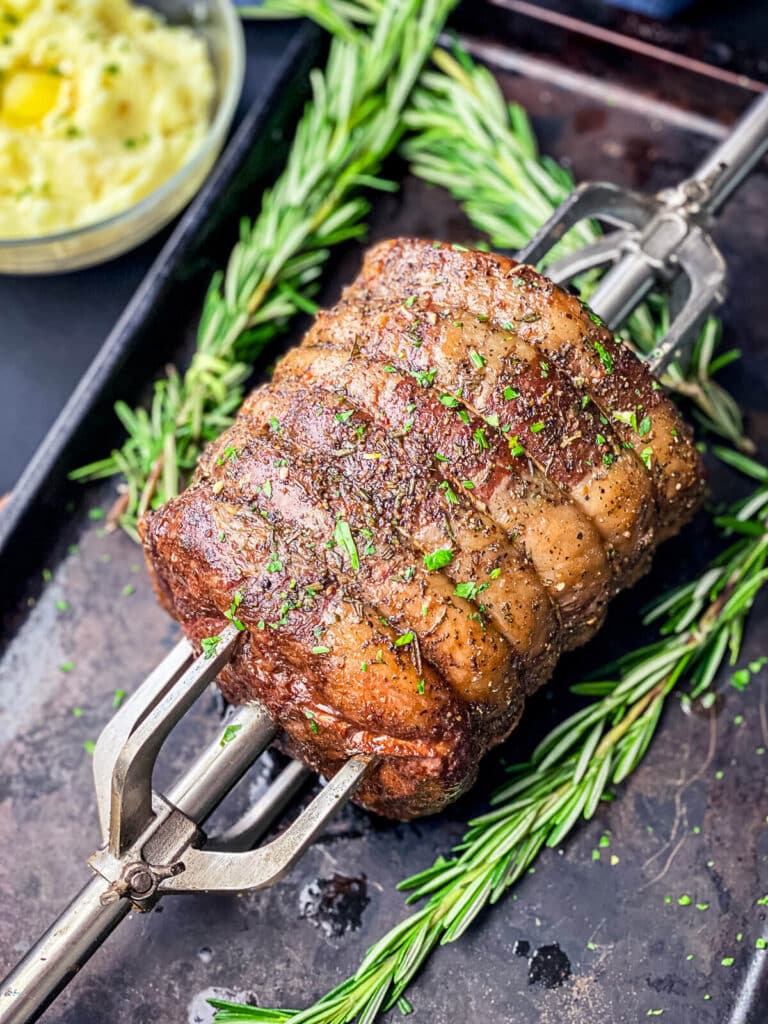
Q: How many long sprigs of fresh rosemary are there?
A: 3